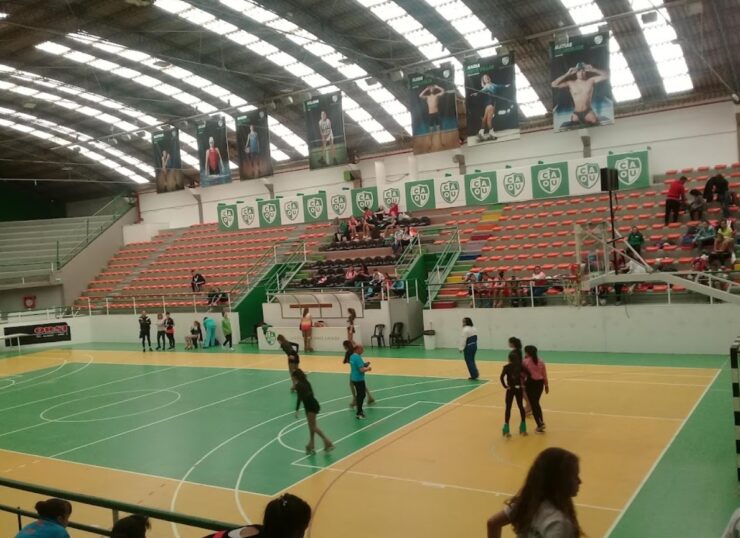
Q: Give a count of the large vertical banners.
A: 7